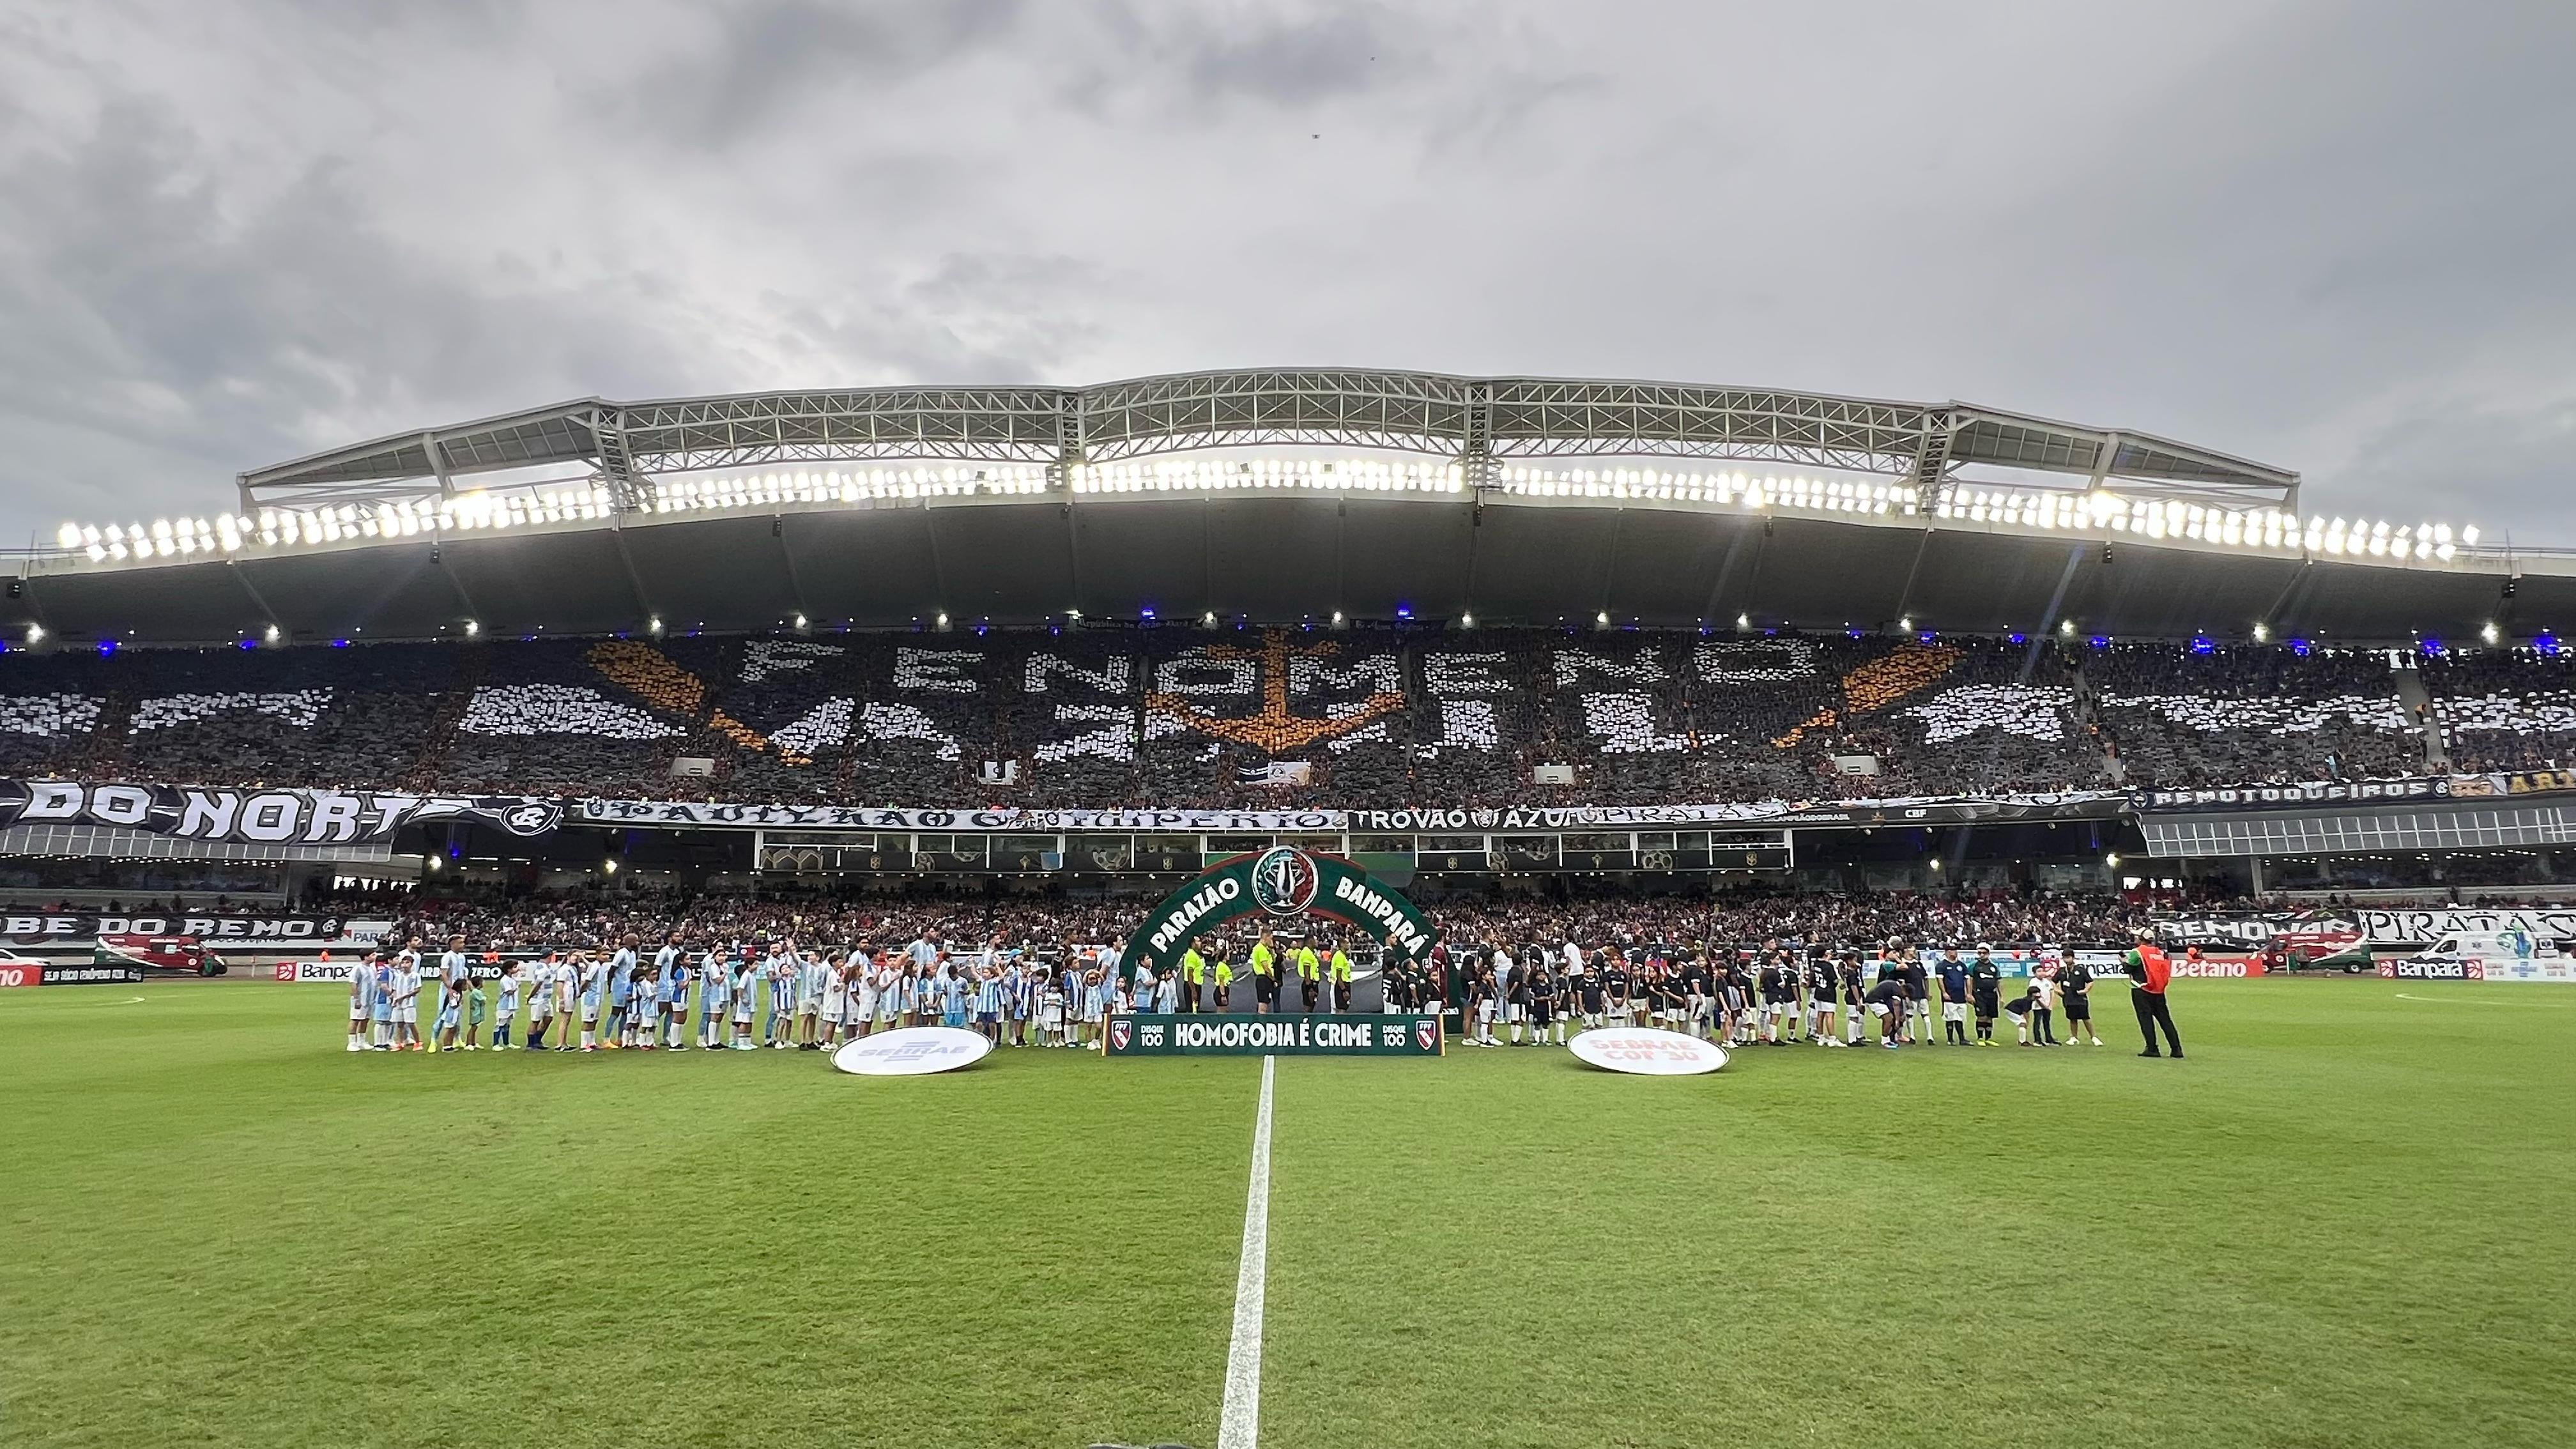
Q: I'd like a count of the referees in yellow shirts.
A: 5